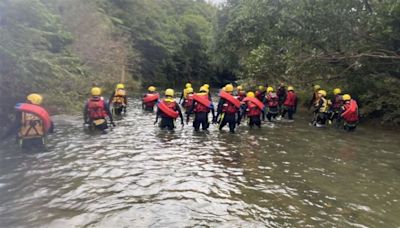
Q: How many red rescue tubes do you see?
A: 7